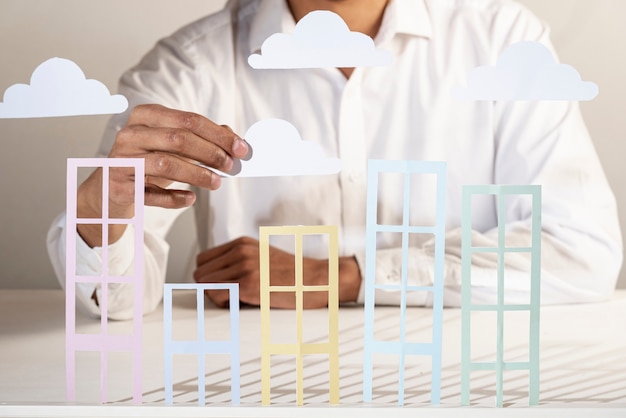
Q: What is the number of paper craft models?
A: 9